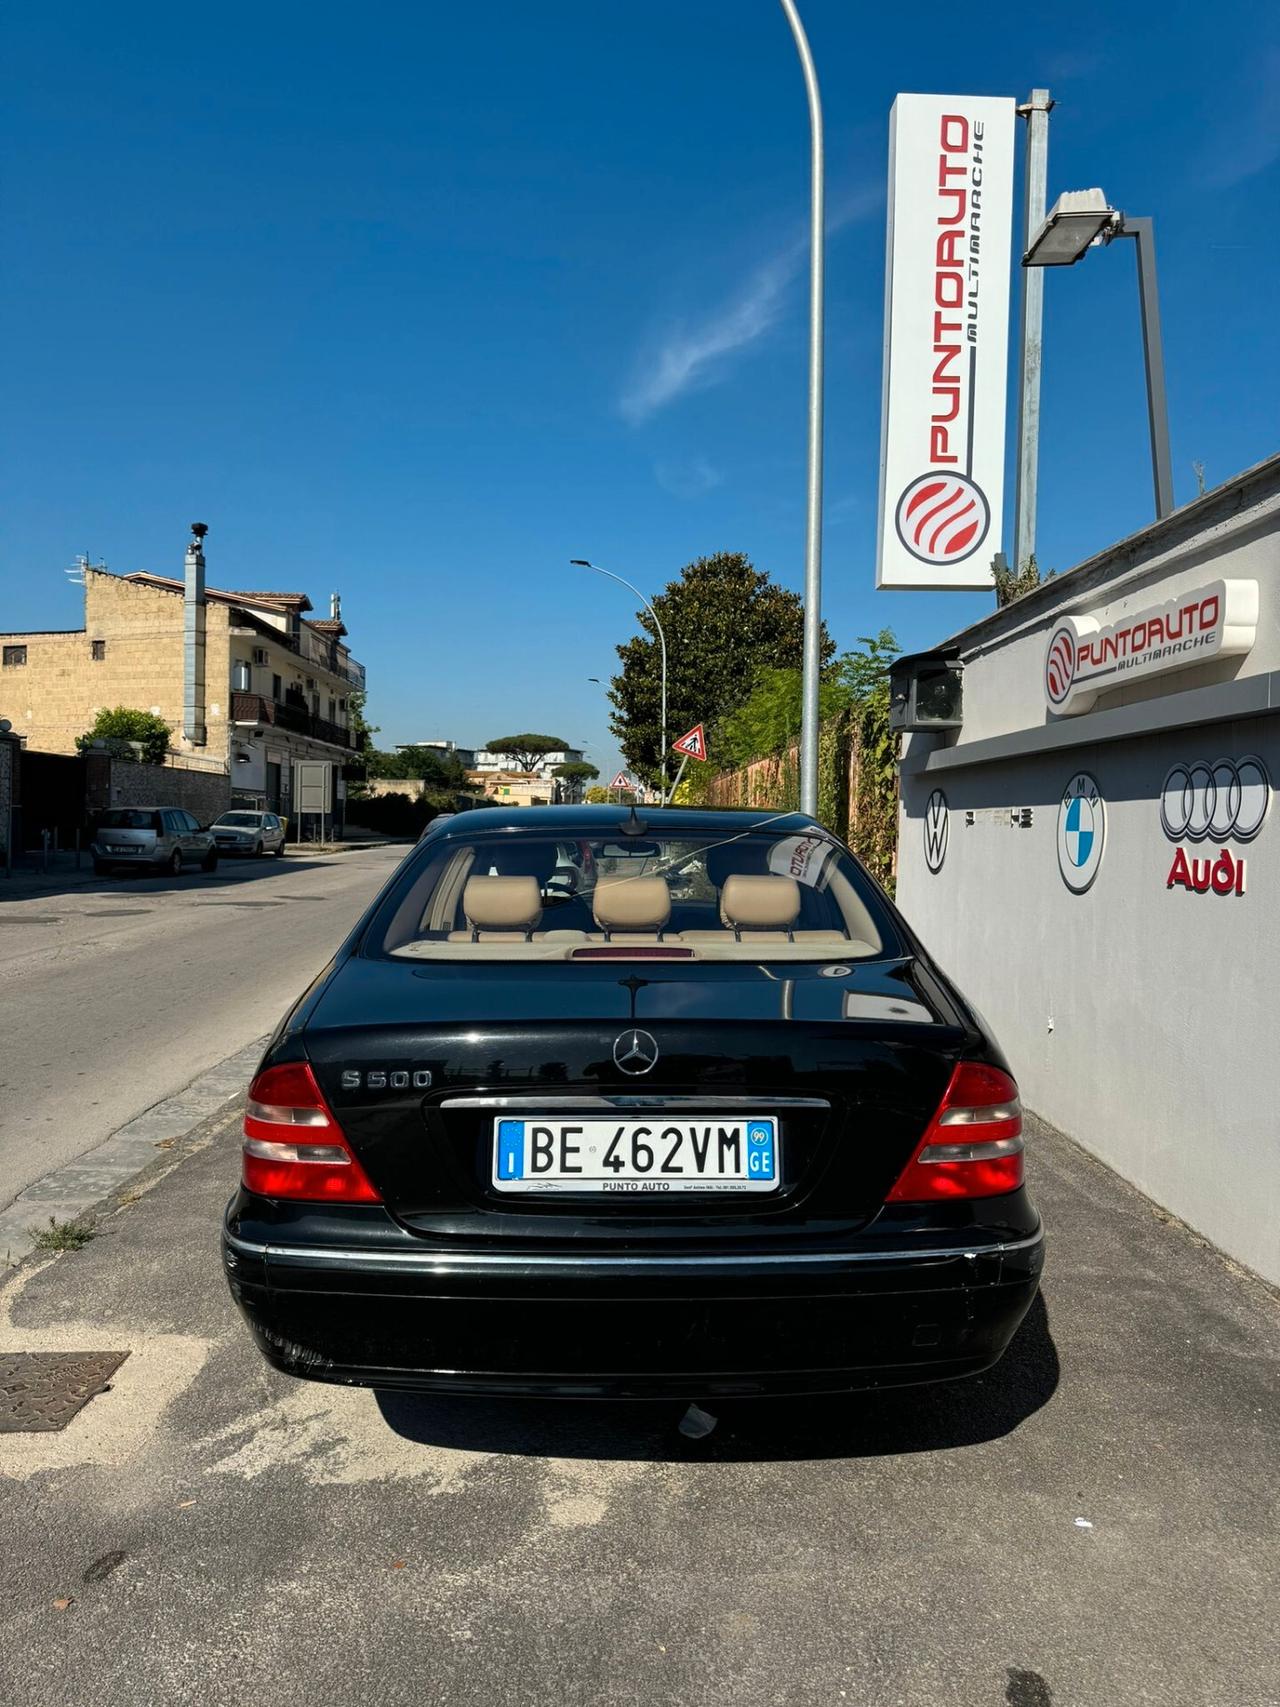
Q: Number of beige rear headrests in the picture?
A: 3